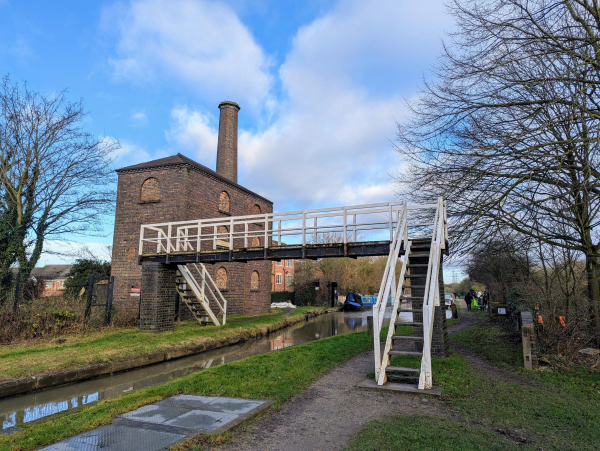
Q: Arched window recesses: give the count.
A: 7